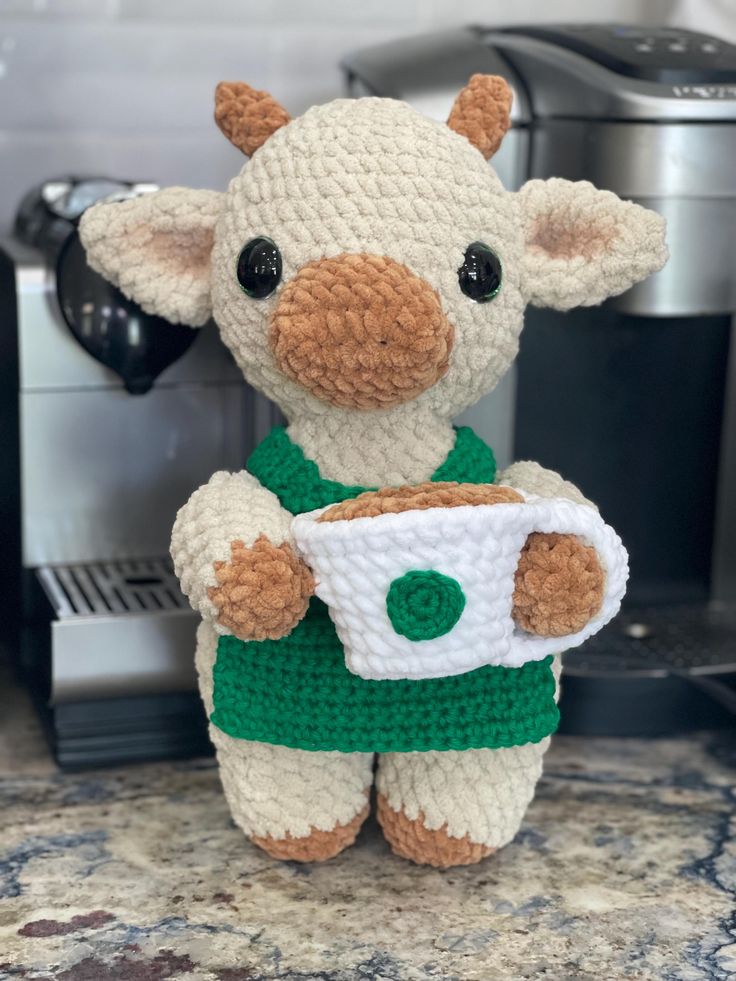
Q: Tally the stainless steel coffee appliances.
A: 2